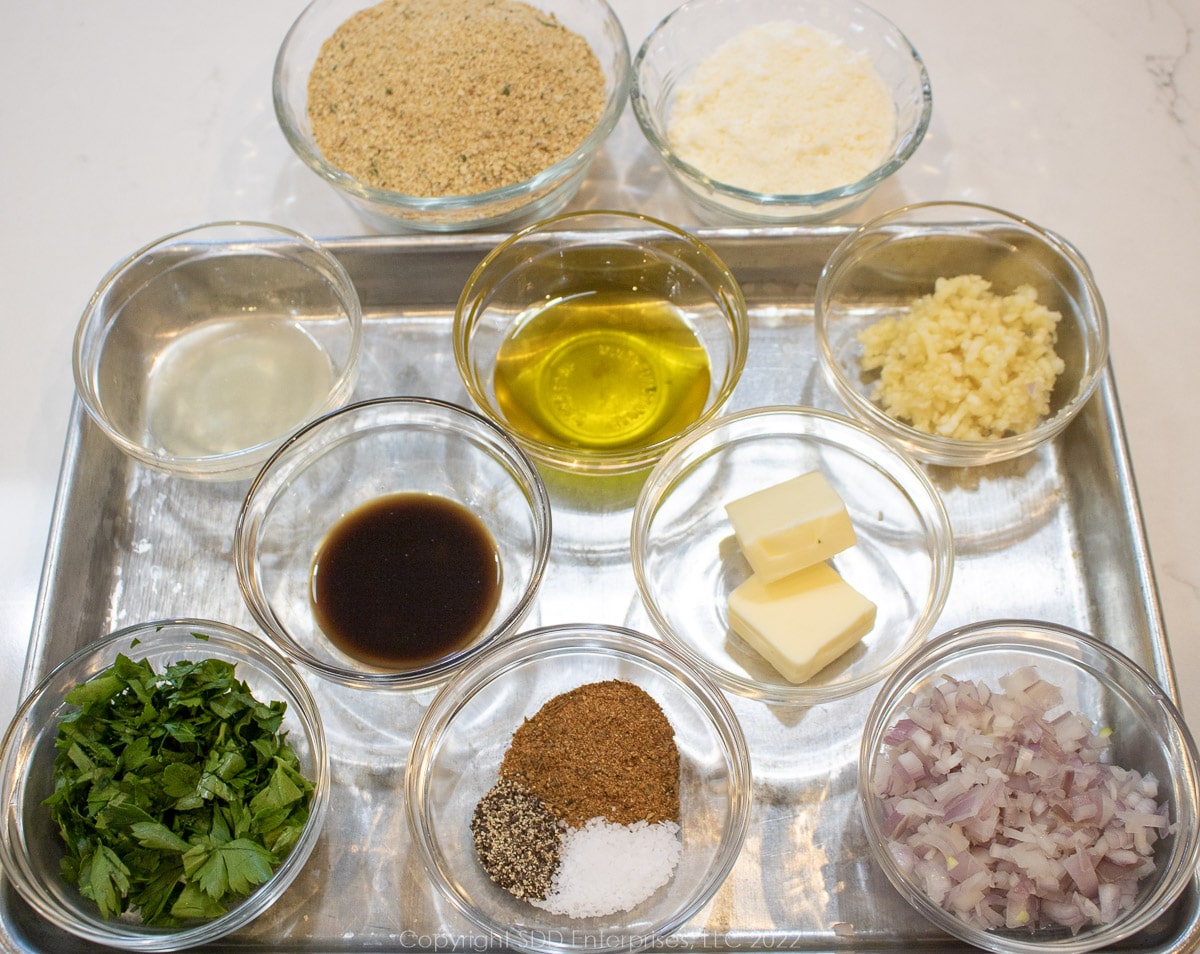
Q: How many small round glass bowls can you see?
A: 10